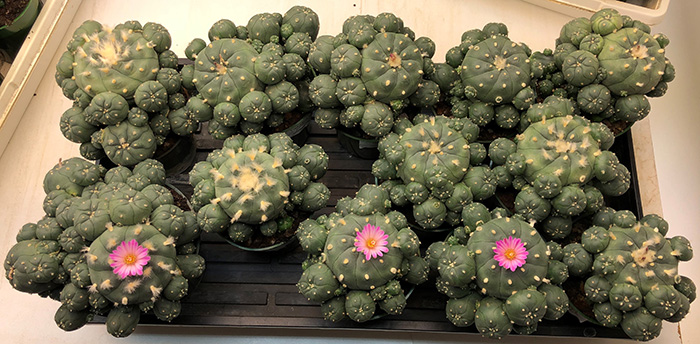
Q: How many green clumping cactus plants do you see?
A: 12